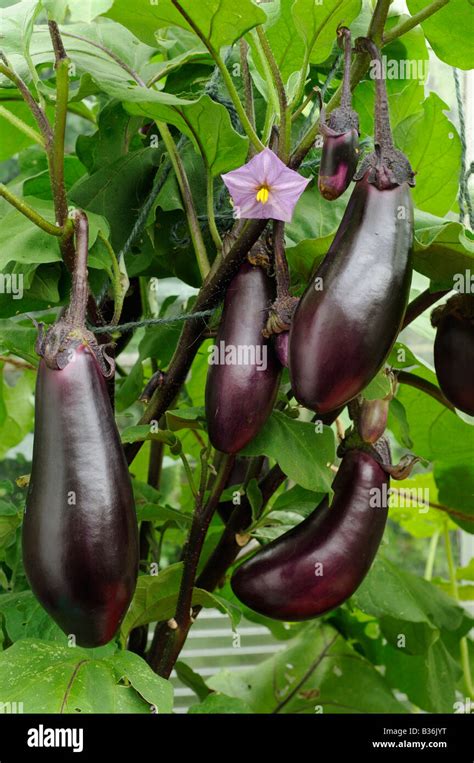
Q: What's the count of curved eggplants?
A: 1